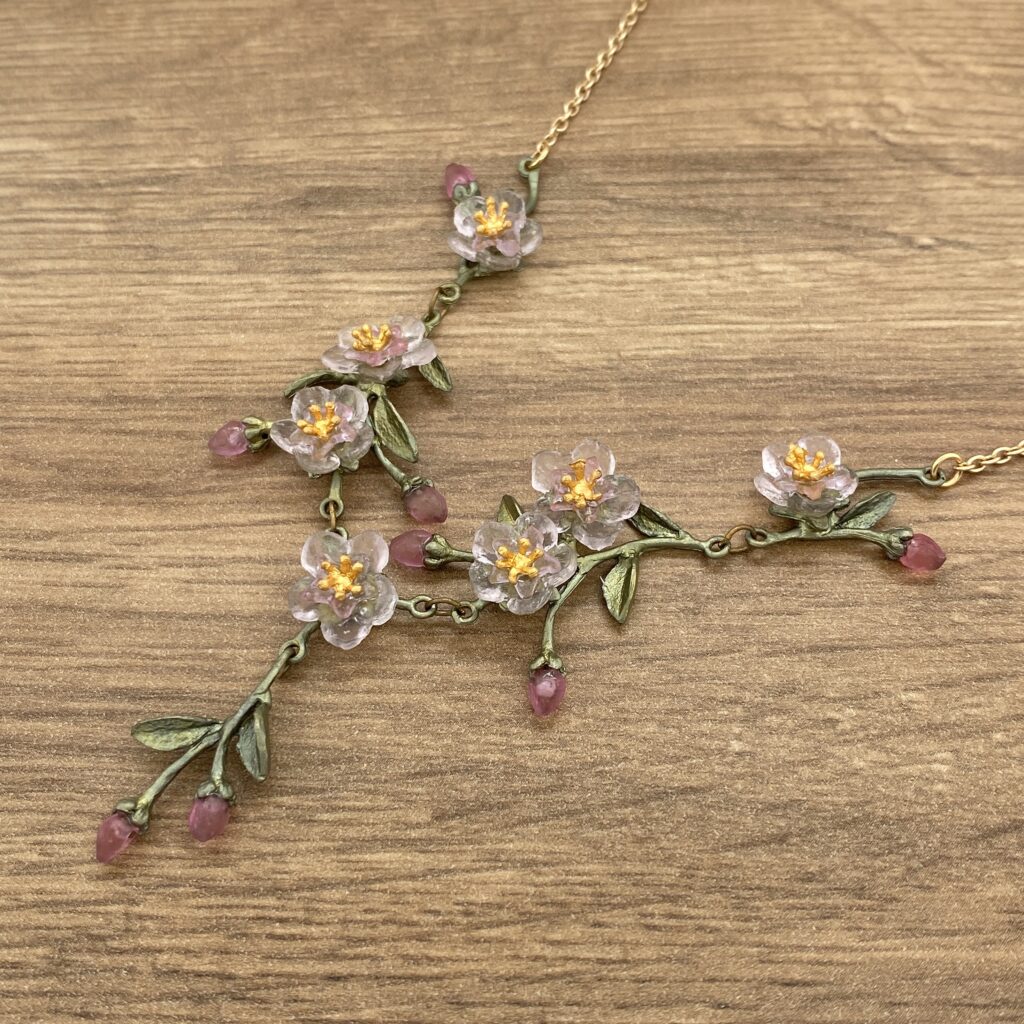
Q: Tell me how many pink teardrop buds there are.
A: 8